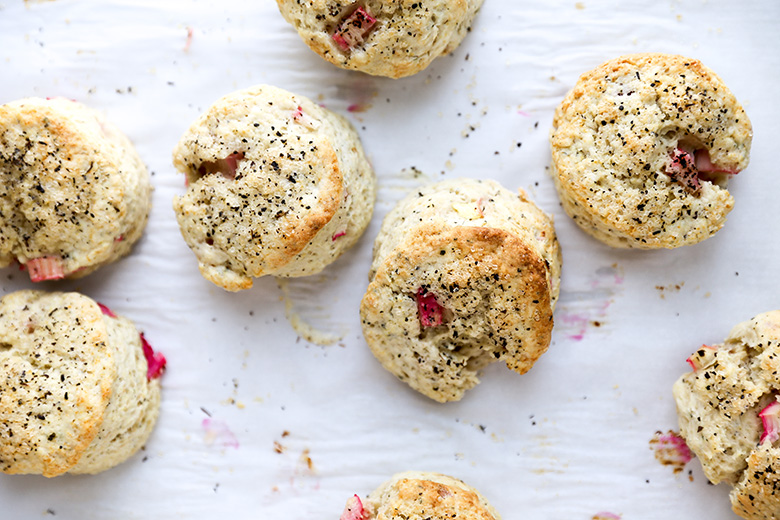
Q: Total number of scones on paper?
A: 8